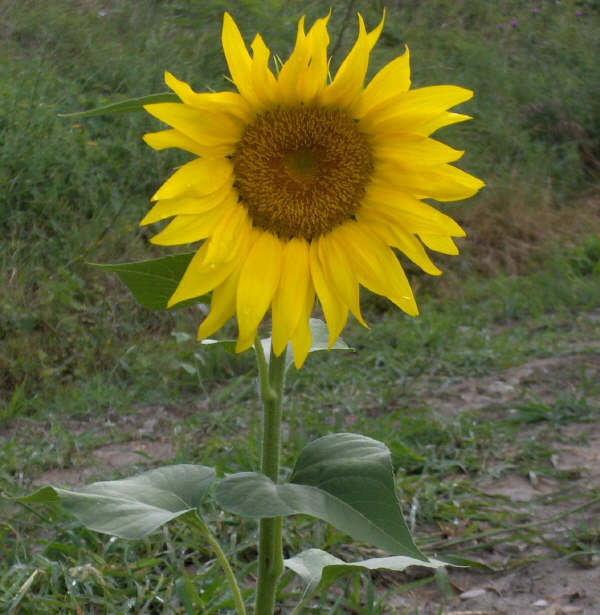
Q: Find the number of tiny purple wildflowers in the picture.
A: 4